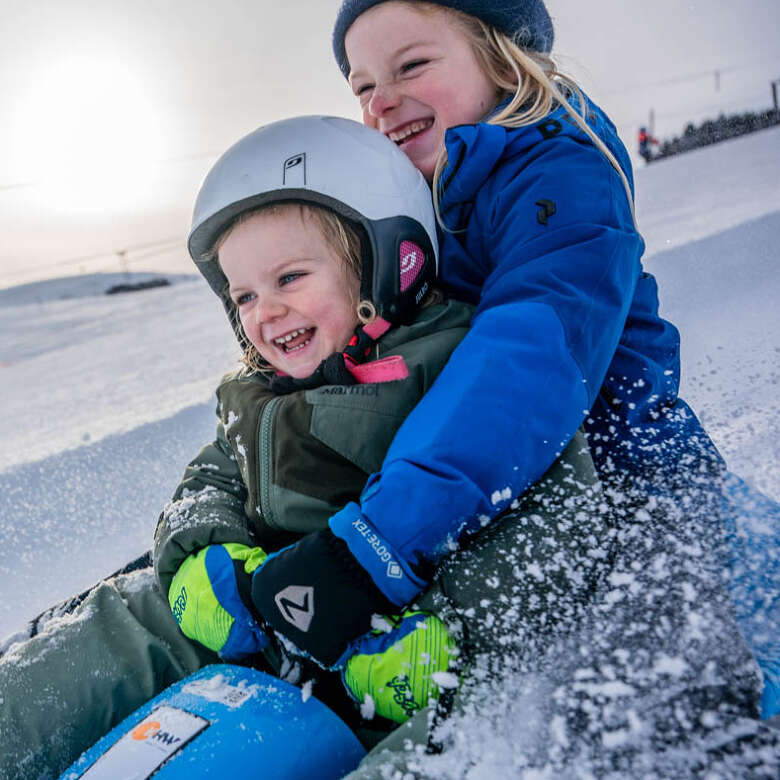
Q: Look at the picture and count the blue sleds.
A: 1